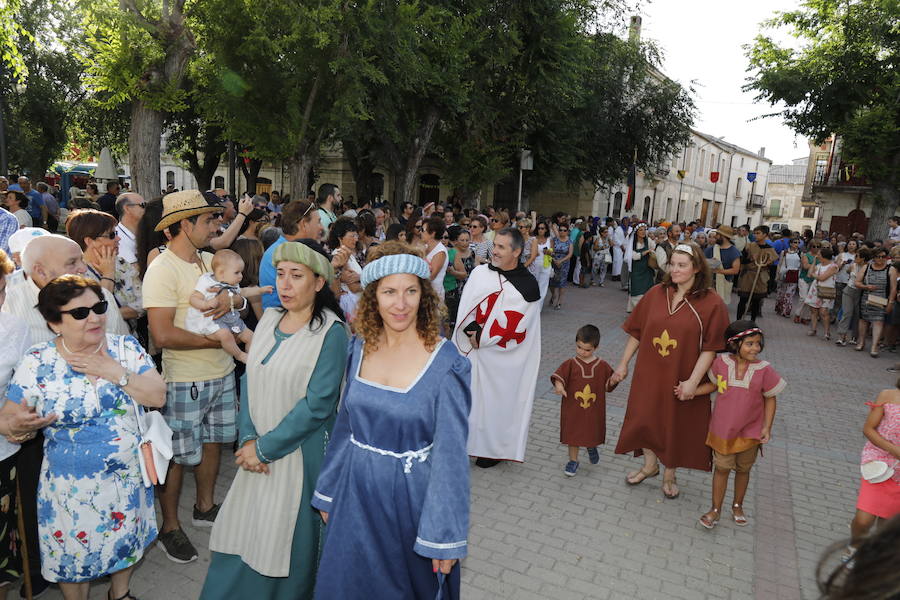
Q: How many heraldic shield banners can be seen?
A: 3